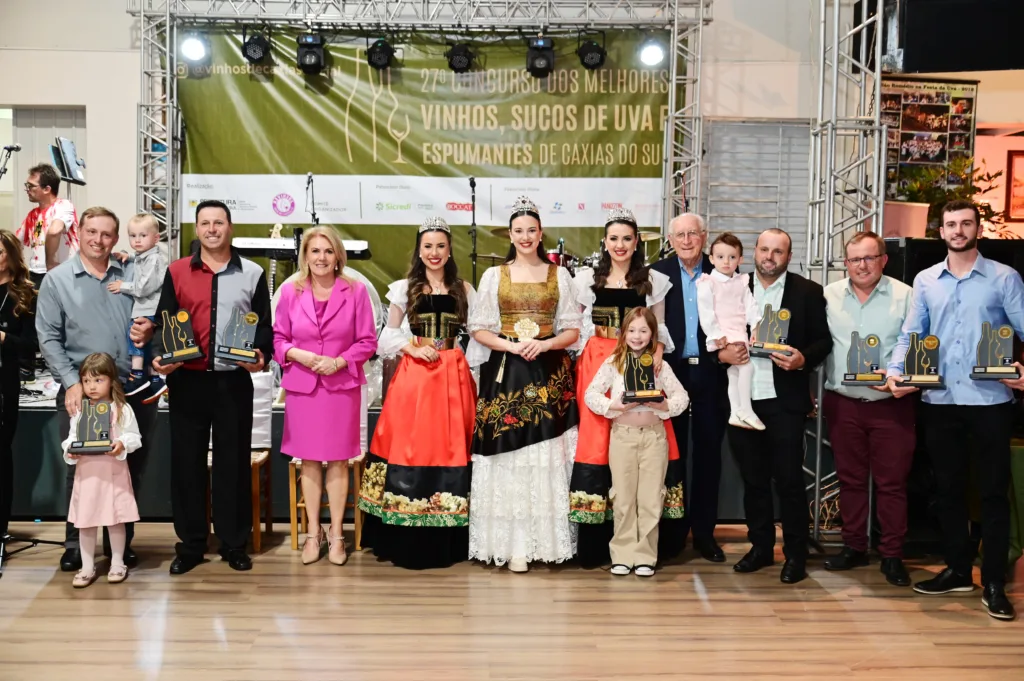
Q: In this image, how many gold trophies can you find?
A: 8